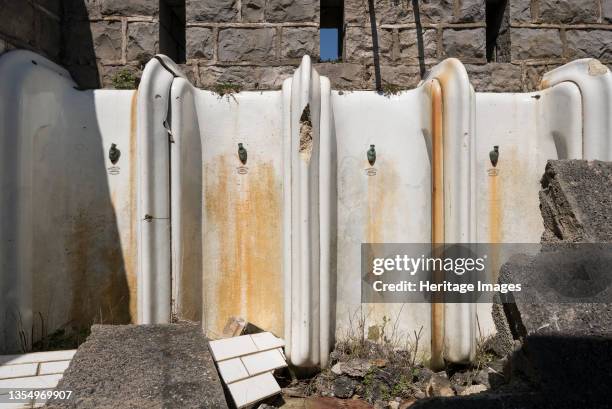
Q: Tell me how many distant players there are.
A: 0